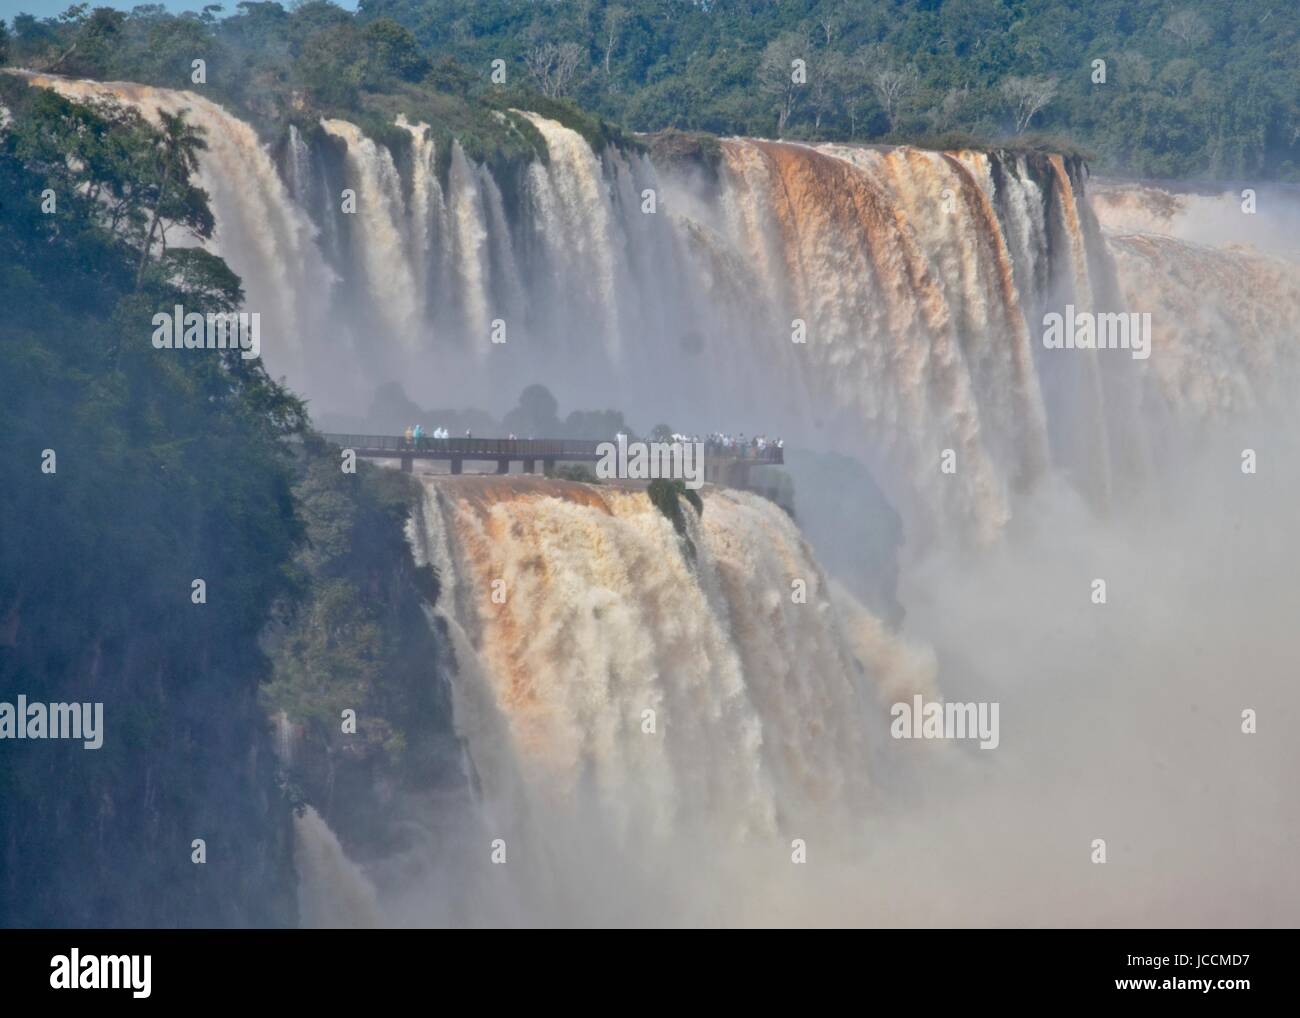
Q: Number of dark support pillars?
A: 5